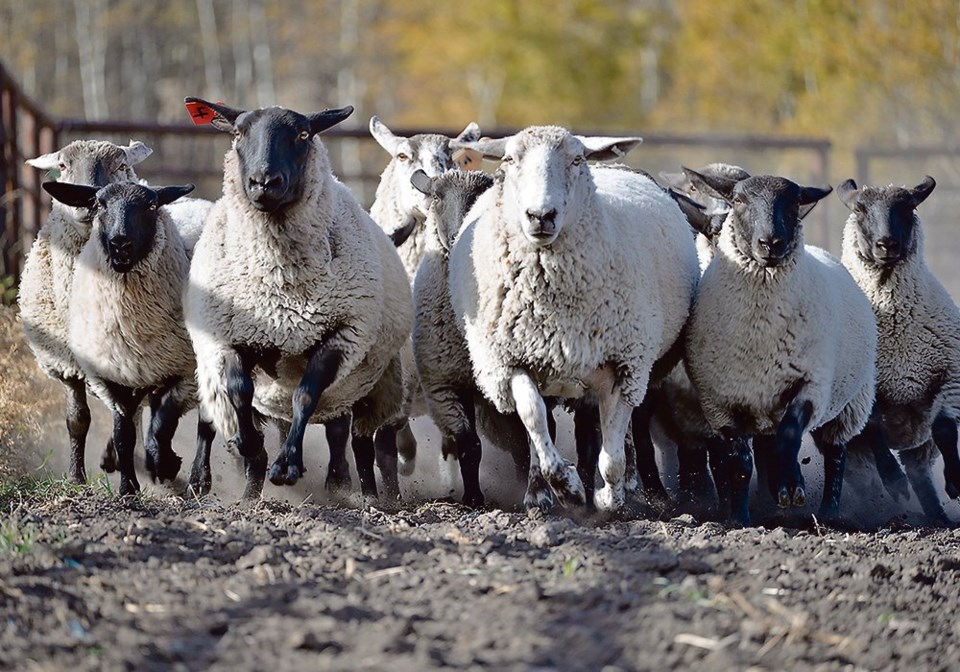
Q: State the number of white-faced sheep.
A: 3